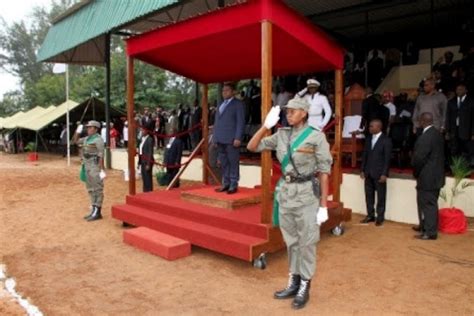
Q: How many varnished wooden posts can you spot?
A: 4